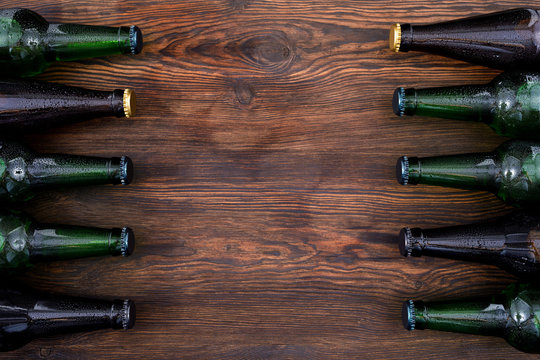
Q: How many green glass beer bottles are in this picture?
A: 6